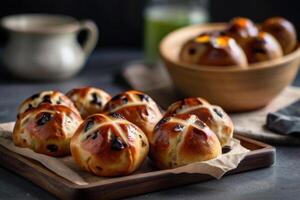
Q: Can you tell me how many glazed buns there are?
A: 11